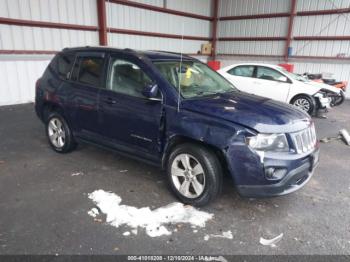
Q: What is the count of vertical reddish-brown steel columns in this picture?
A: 3